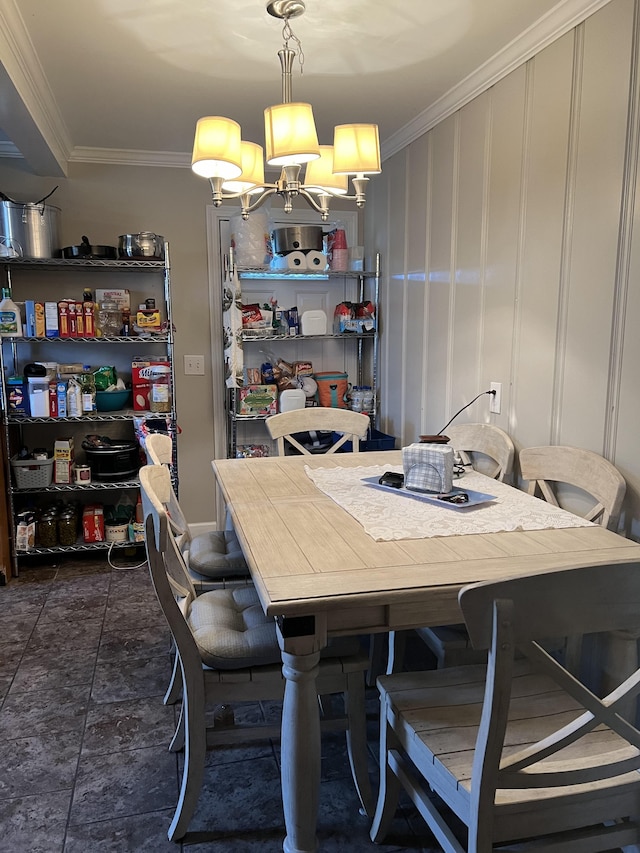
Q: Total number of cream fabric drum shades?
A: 5